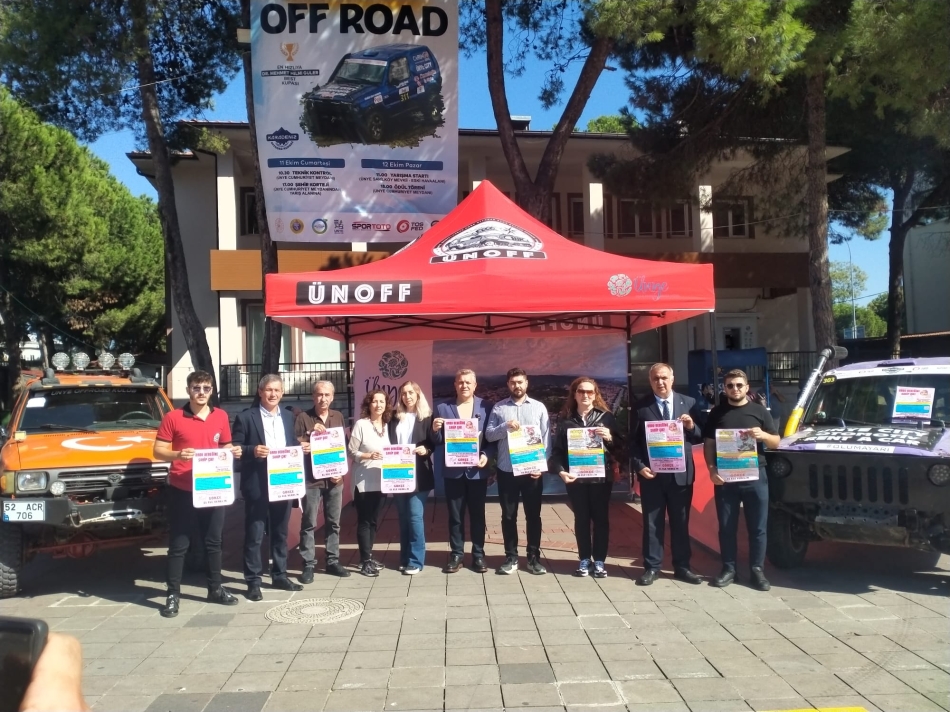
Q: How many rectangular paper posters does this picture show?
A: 10